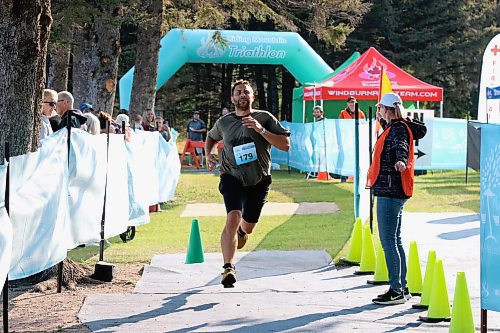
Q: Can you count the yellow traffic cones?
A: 7